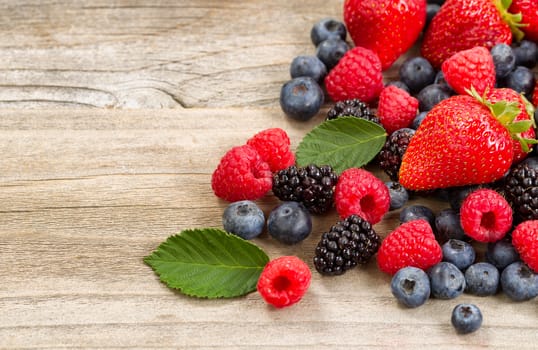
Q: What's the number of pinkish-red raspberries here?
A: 10